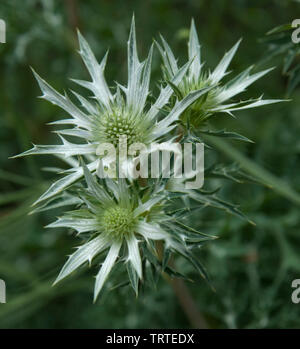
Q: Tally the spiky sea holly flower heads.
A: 3